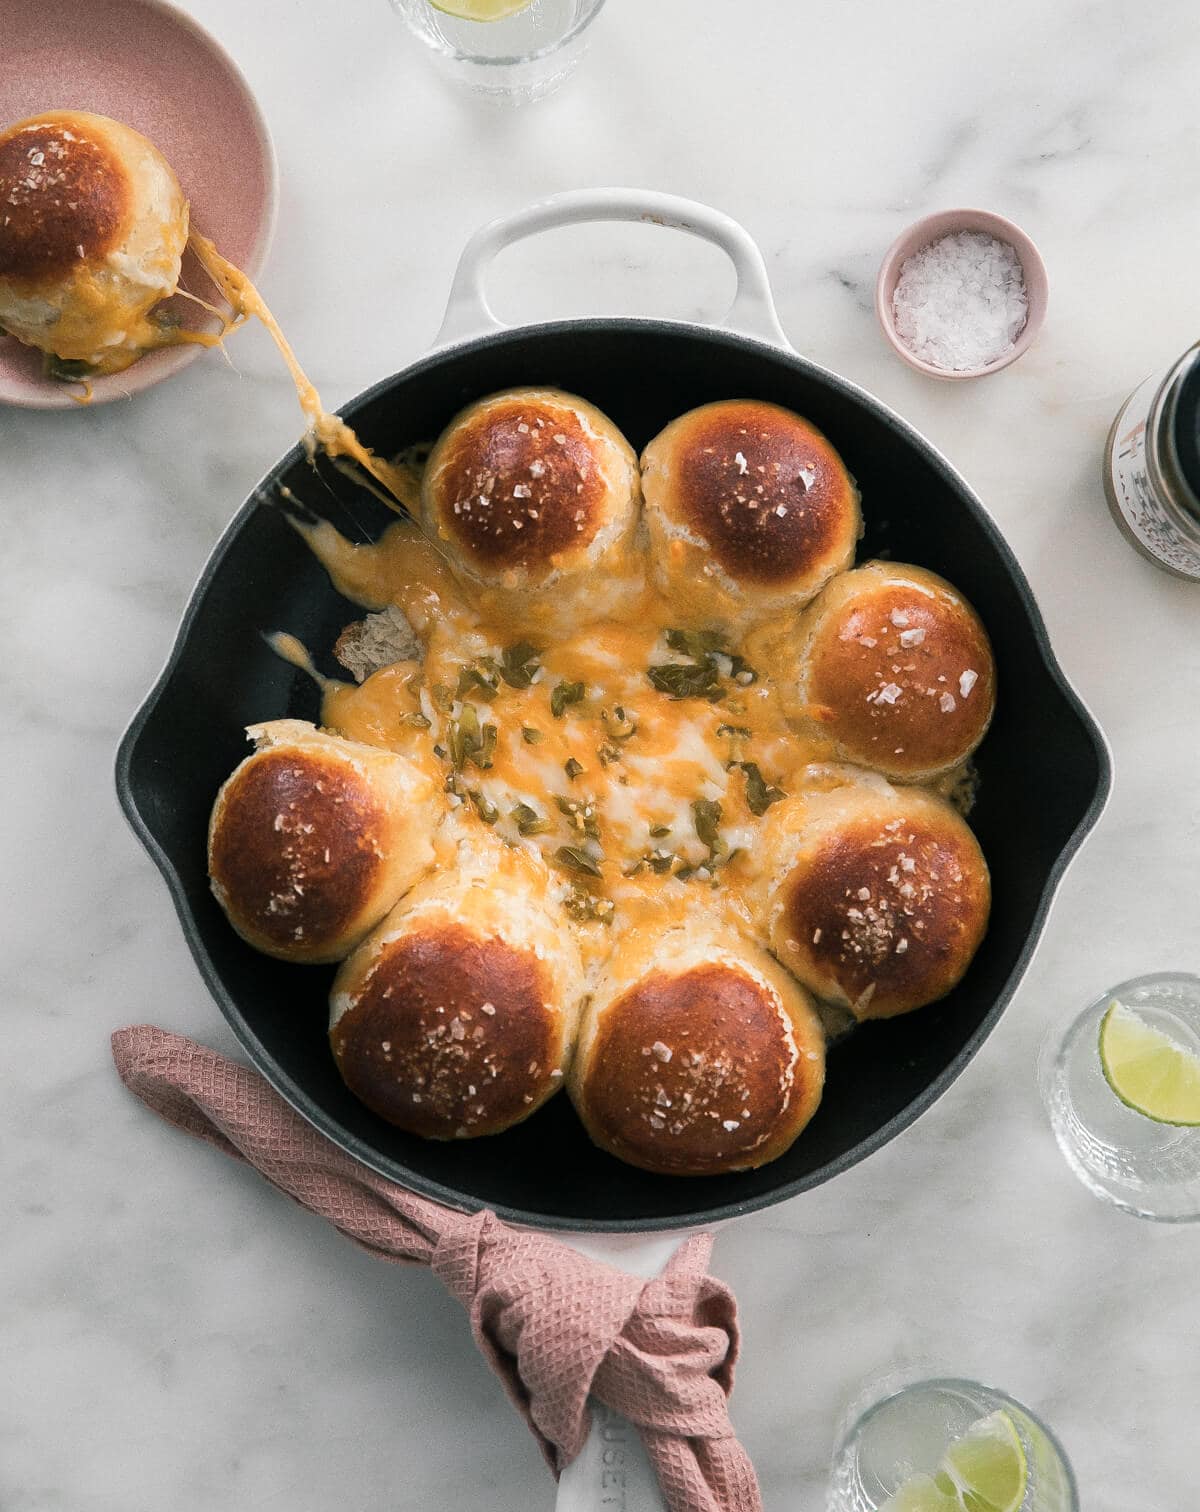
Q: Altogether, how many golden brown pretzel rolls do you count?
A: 8